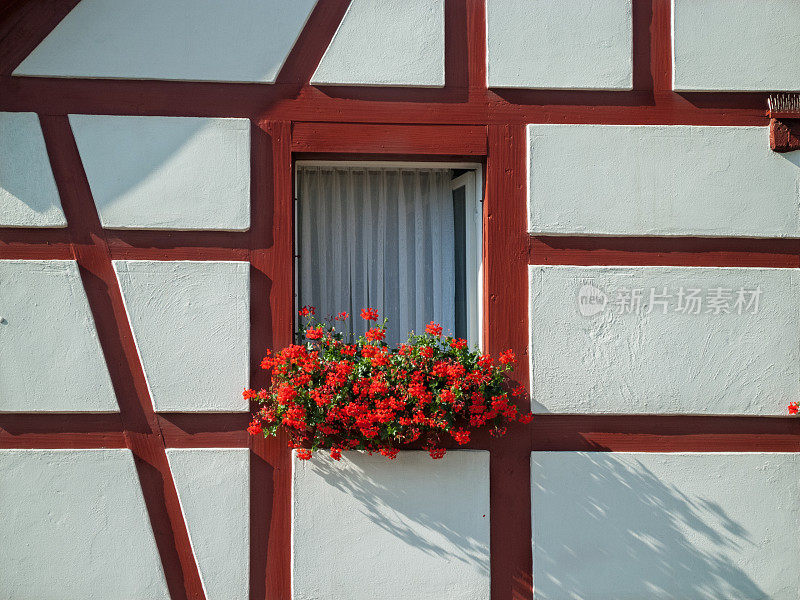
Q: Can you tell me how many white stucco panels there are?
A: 14